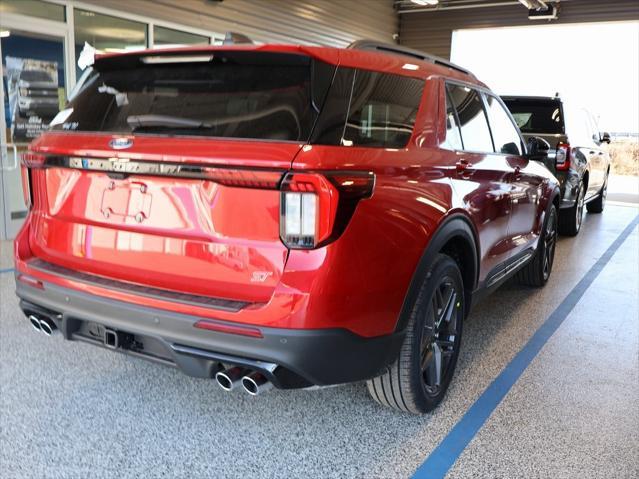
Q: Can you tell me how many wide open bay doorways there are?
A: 1